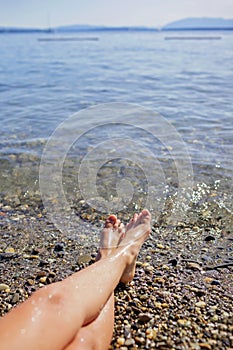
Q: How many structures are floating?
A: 2